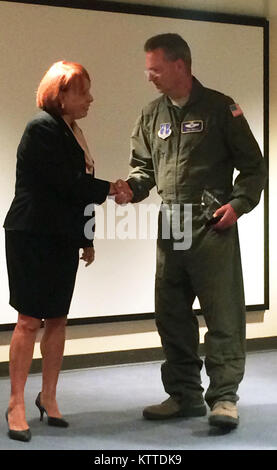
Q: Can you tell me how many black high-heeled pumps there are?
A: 2